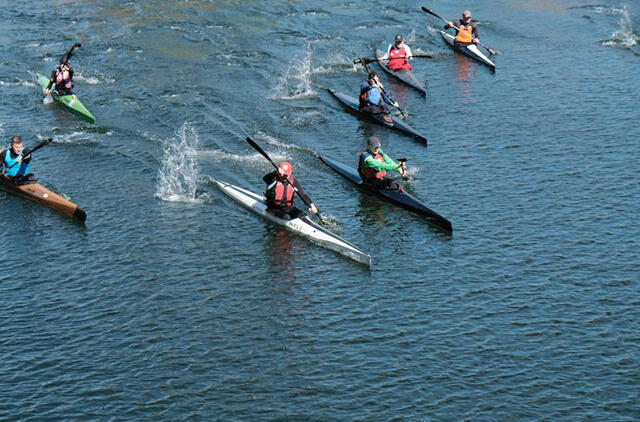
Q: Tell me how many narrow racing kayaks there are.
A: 7